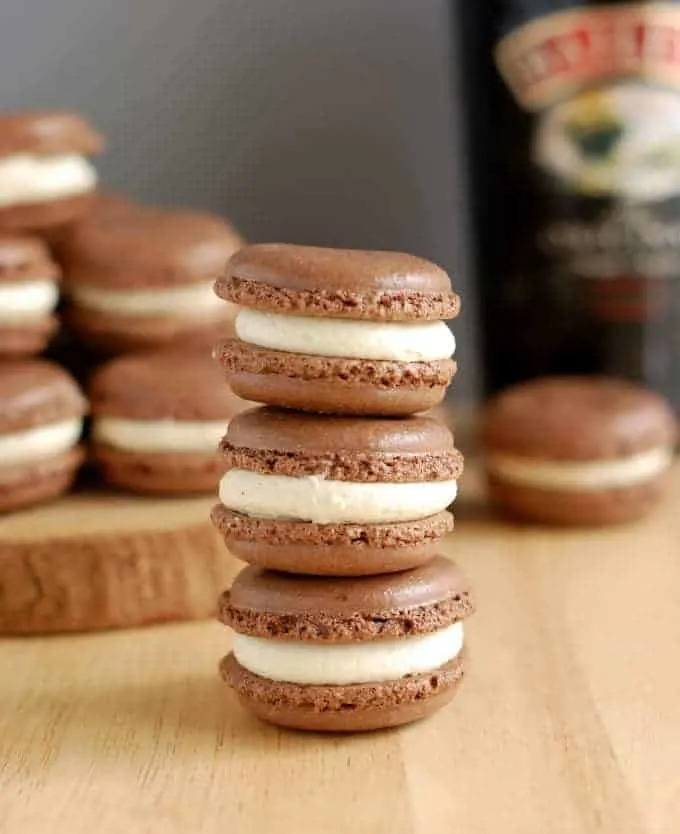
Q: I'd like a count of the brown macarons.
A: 9